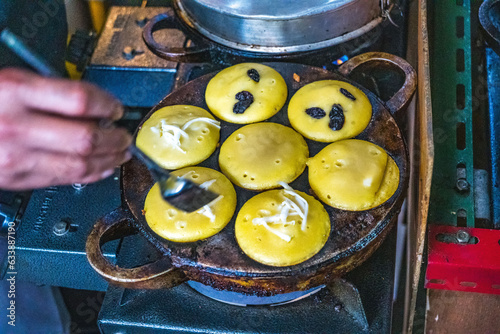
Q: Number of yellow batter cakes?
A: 7